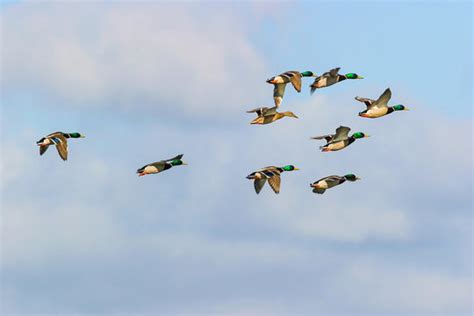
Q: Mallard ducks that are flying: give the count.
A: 9